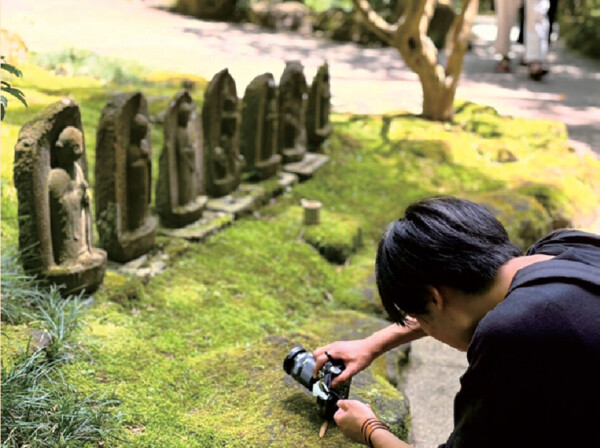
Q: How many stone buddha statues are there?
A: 7